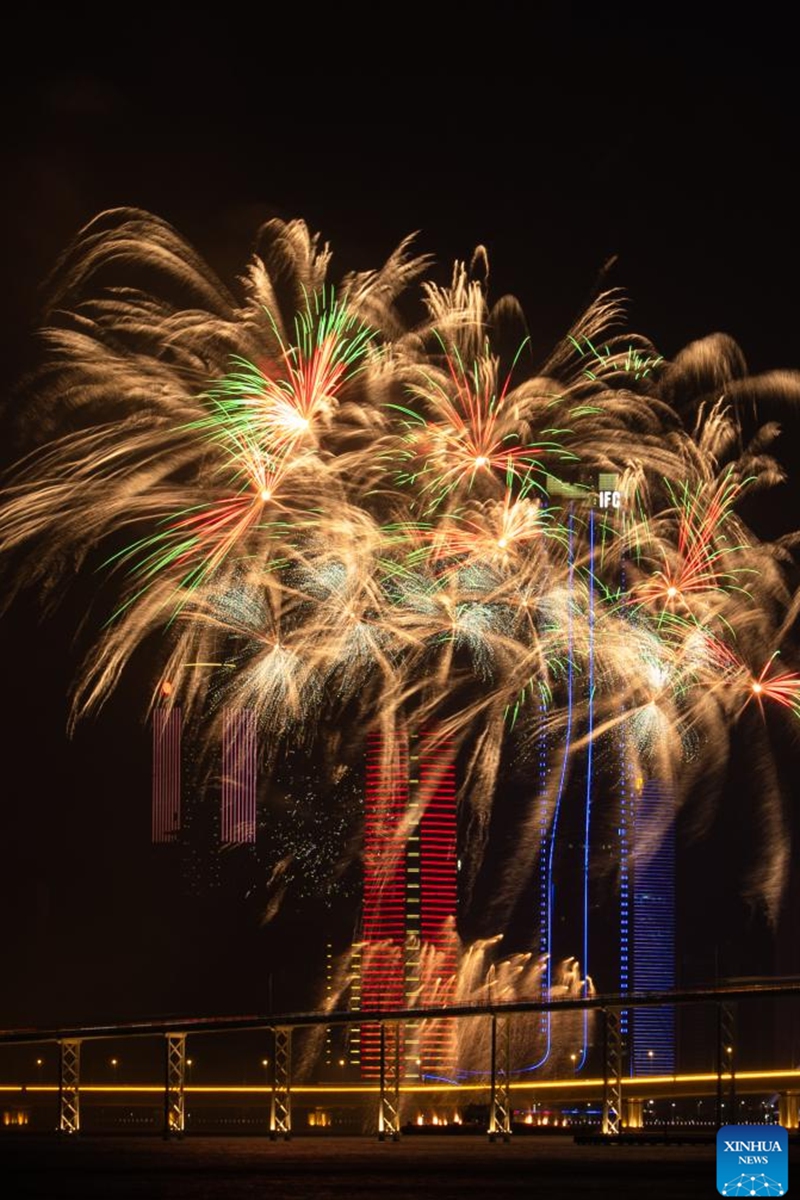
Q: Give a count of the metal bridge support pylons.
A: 7